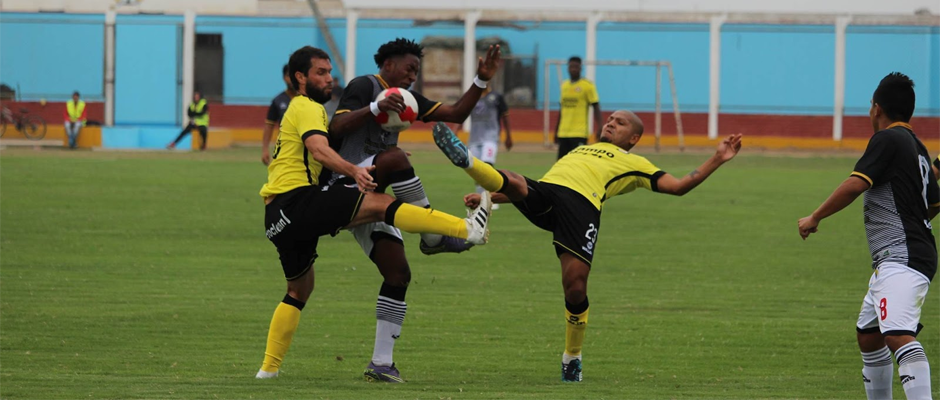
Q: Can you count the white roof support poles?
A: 7